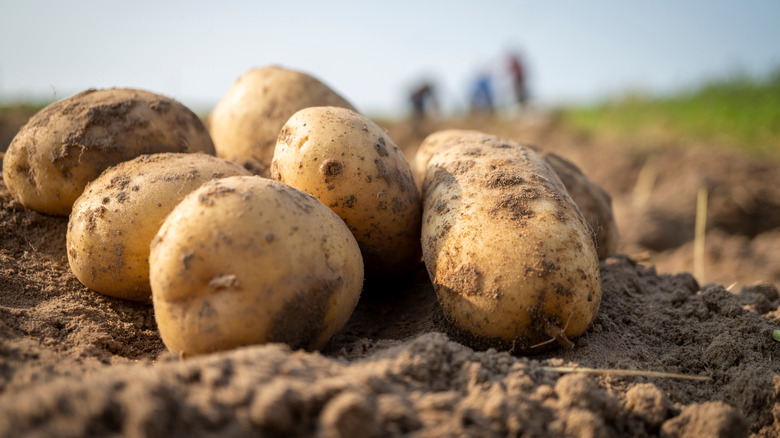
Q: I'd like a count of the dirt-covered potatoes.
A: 8